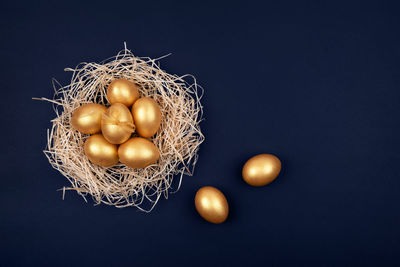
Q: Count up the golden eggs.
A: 8